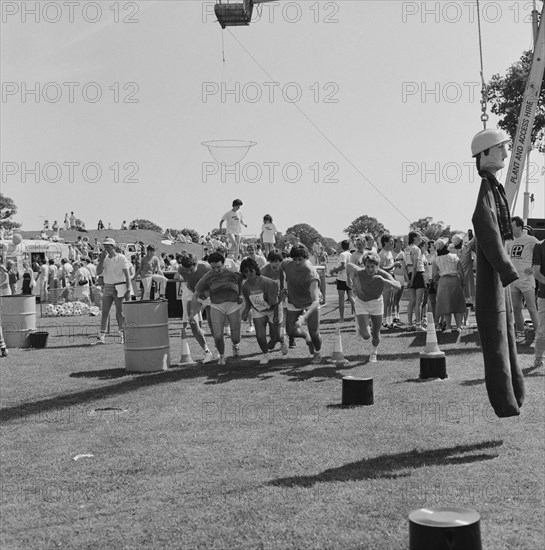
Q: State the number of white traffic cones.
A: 3